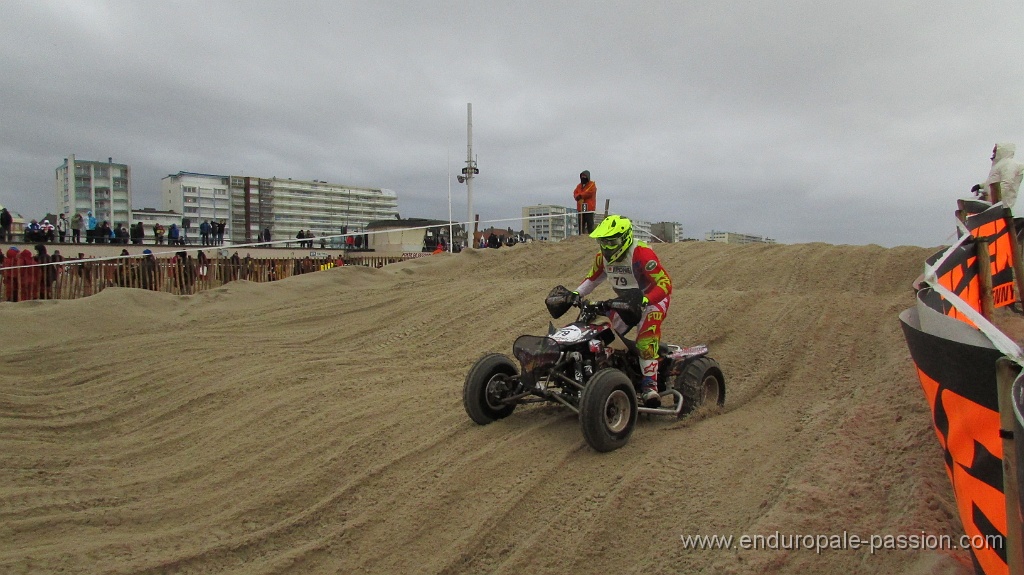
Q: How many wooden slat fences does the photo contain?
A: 1